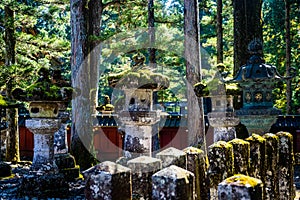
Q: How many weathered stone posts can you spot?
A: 11